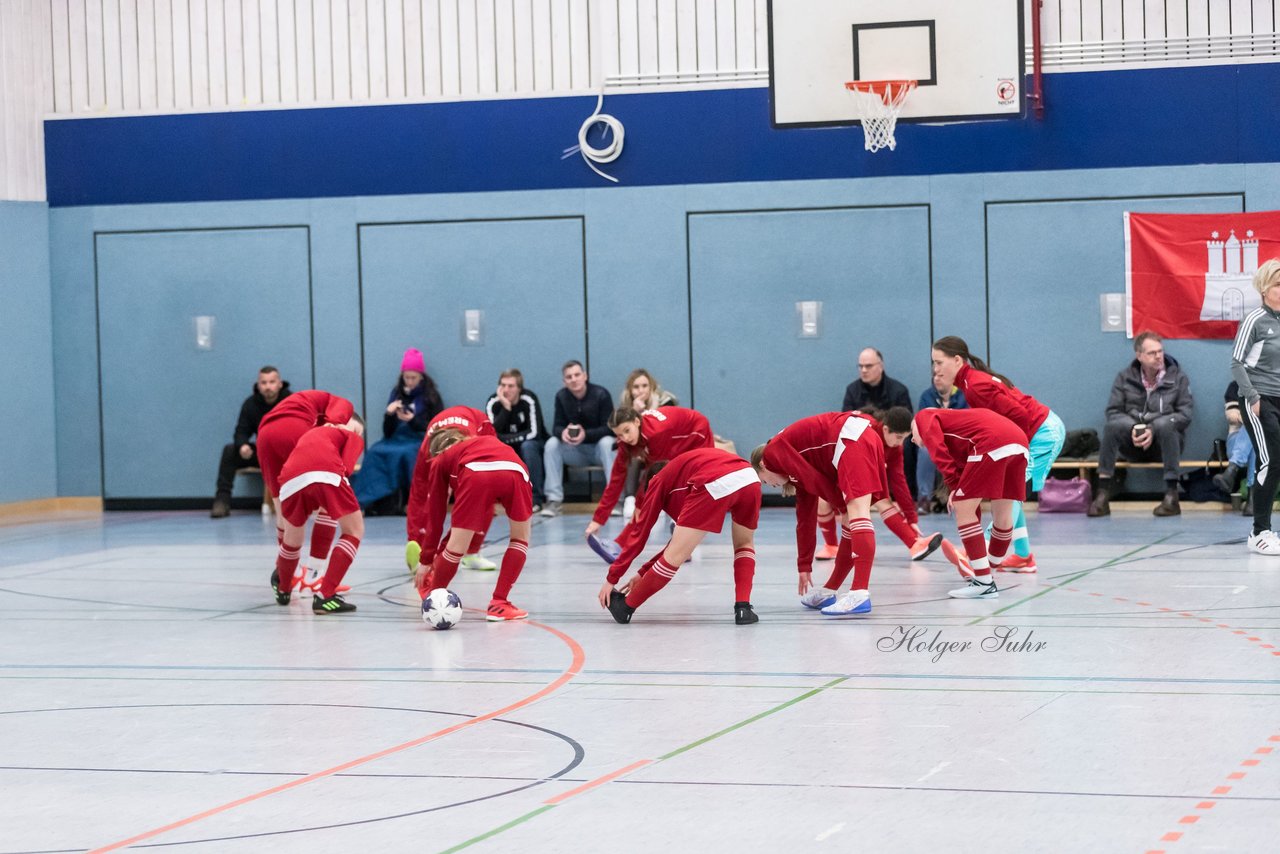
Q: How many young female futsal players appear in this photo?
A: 10